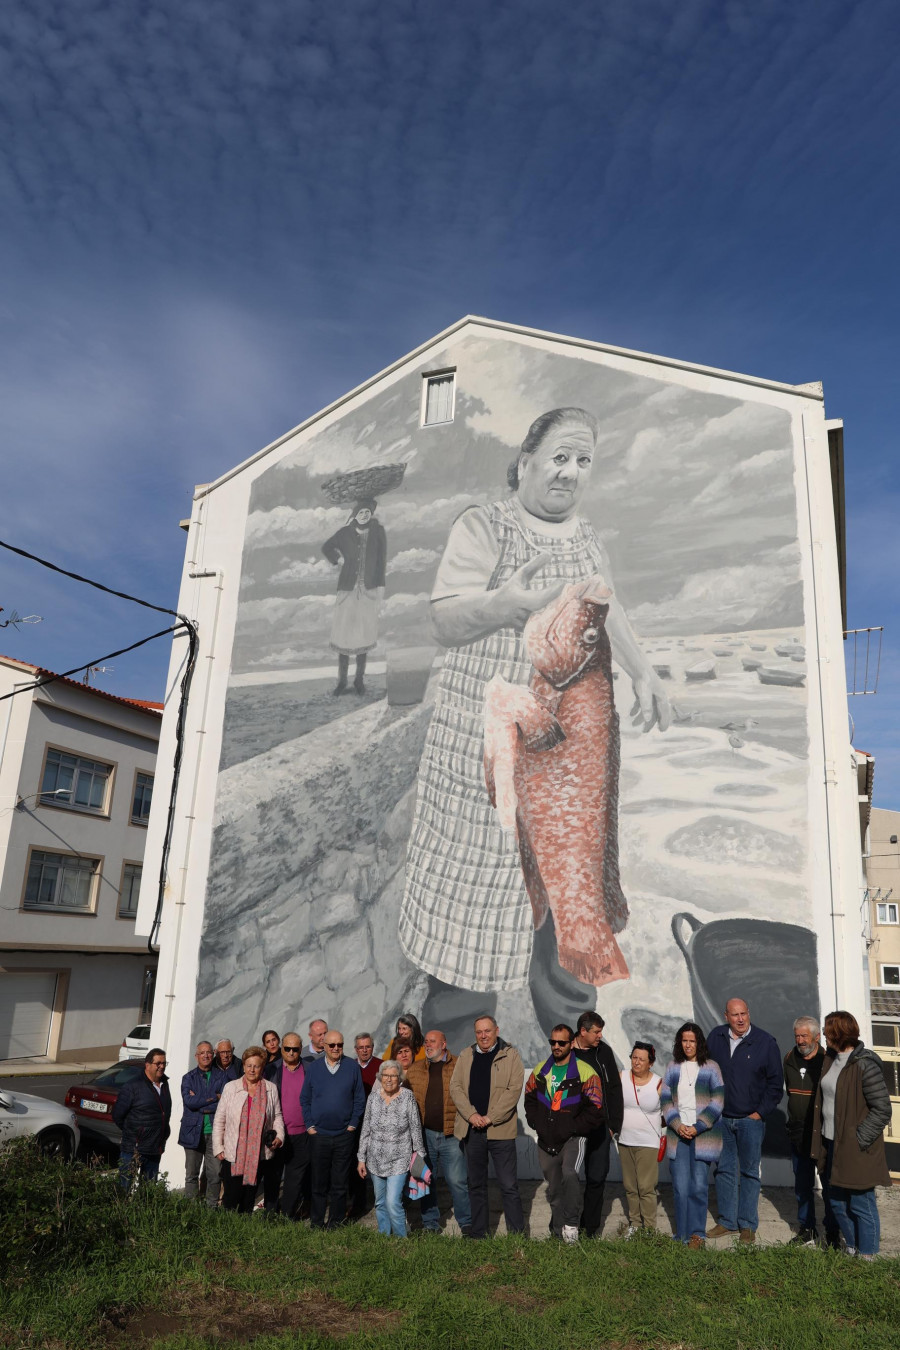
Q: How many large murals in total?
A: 1